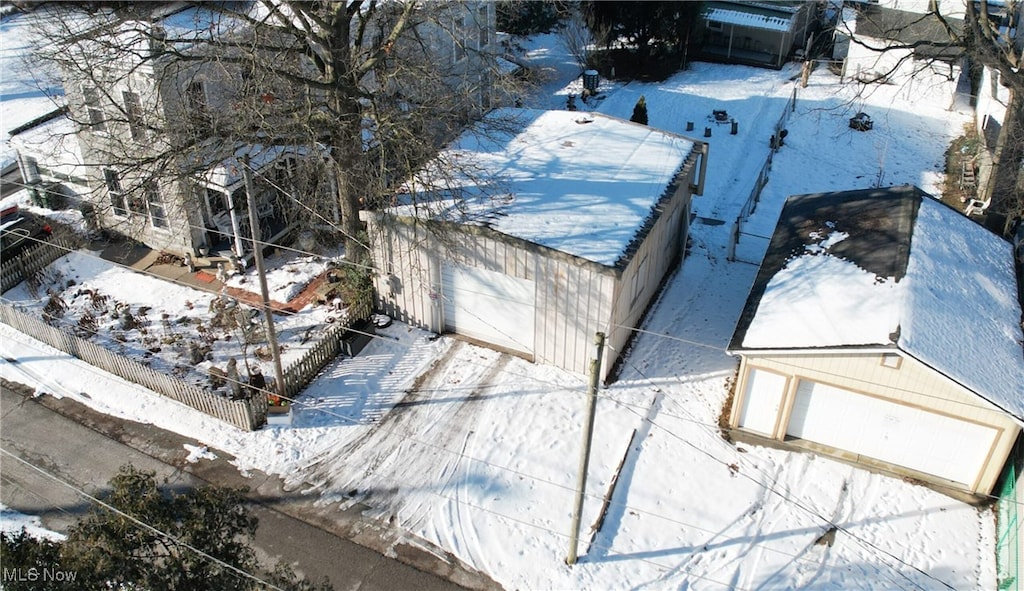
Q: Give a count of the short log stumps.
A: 3